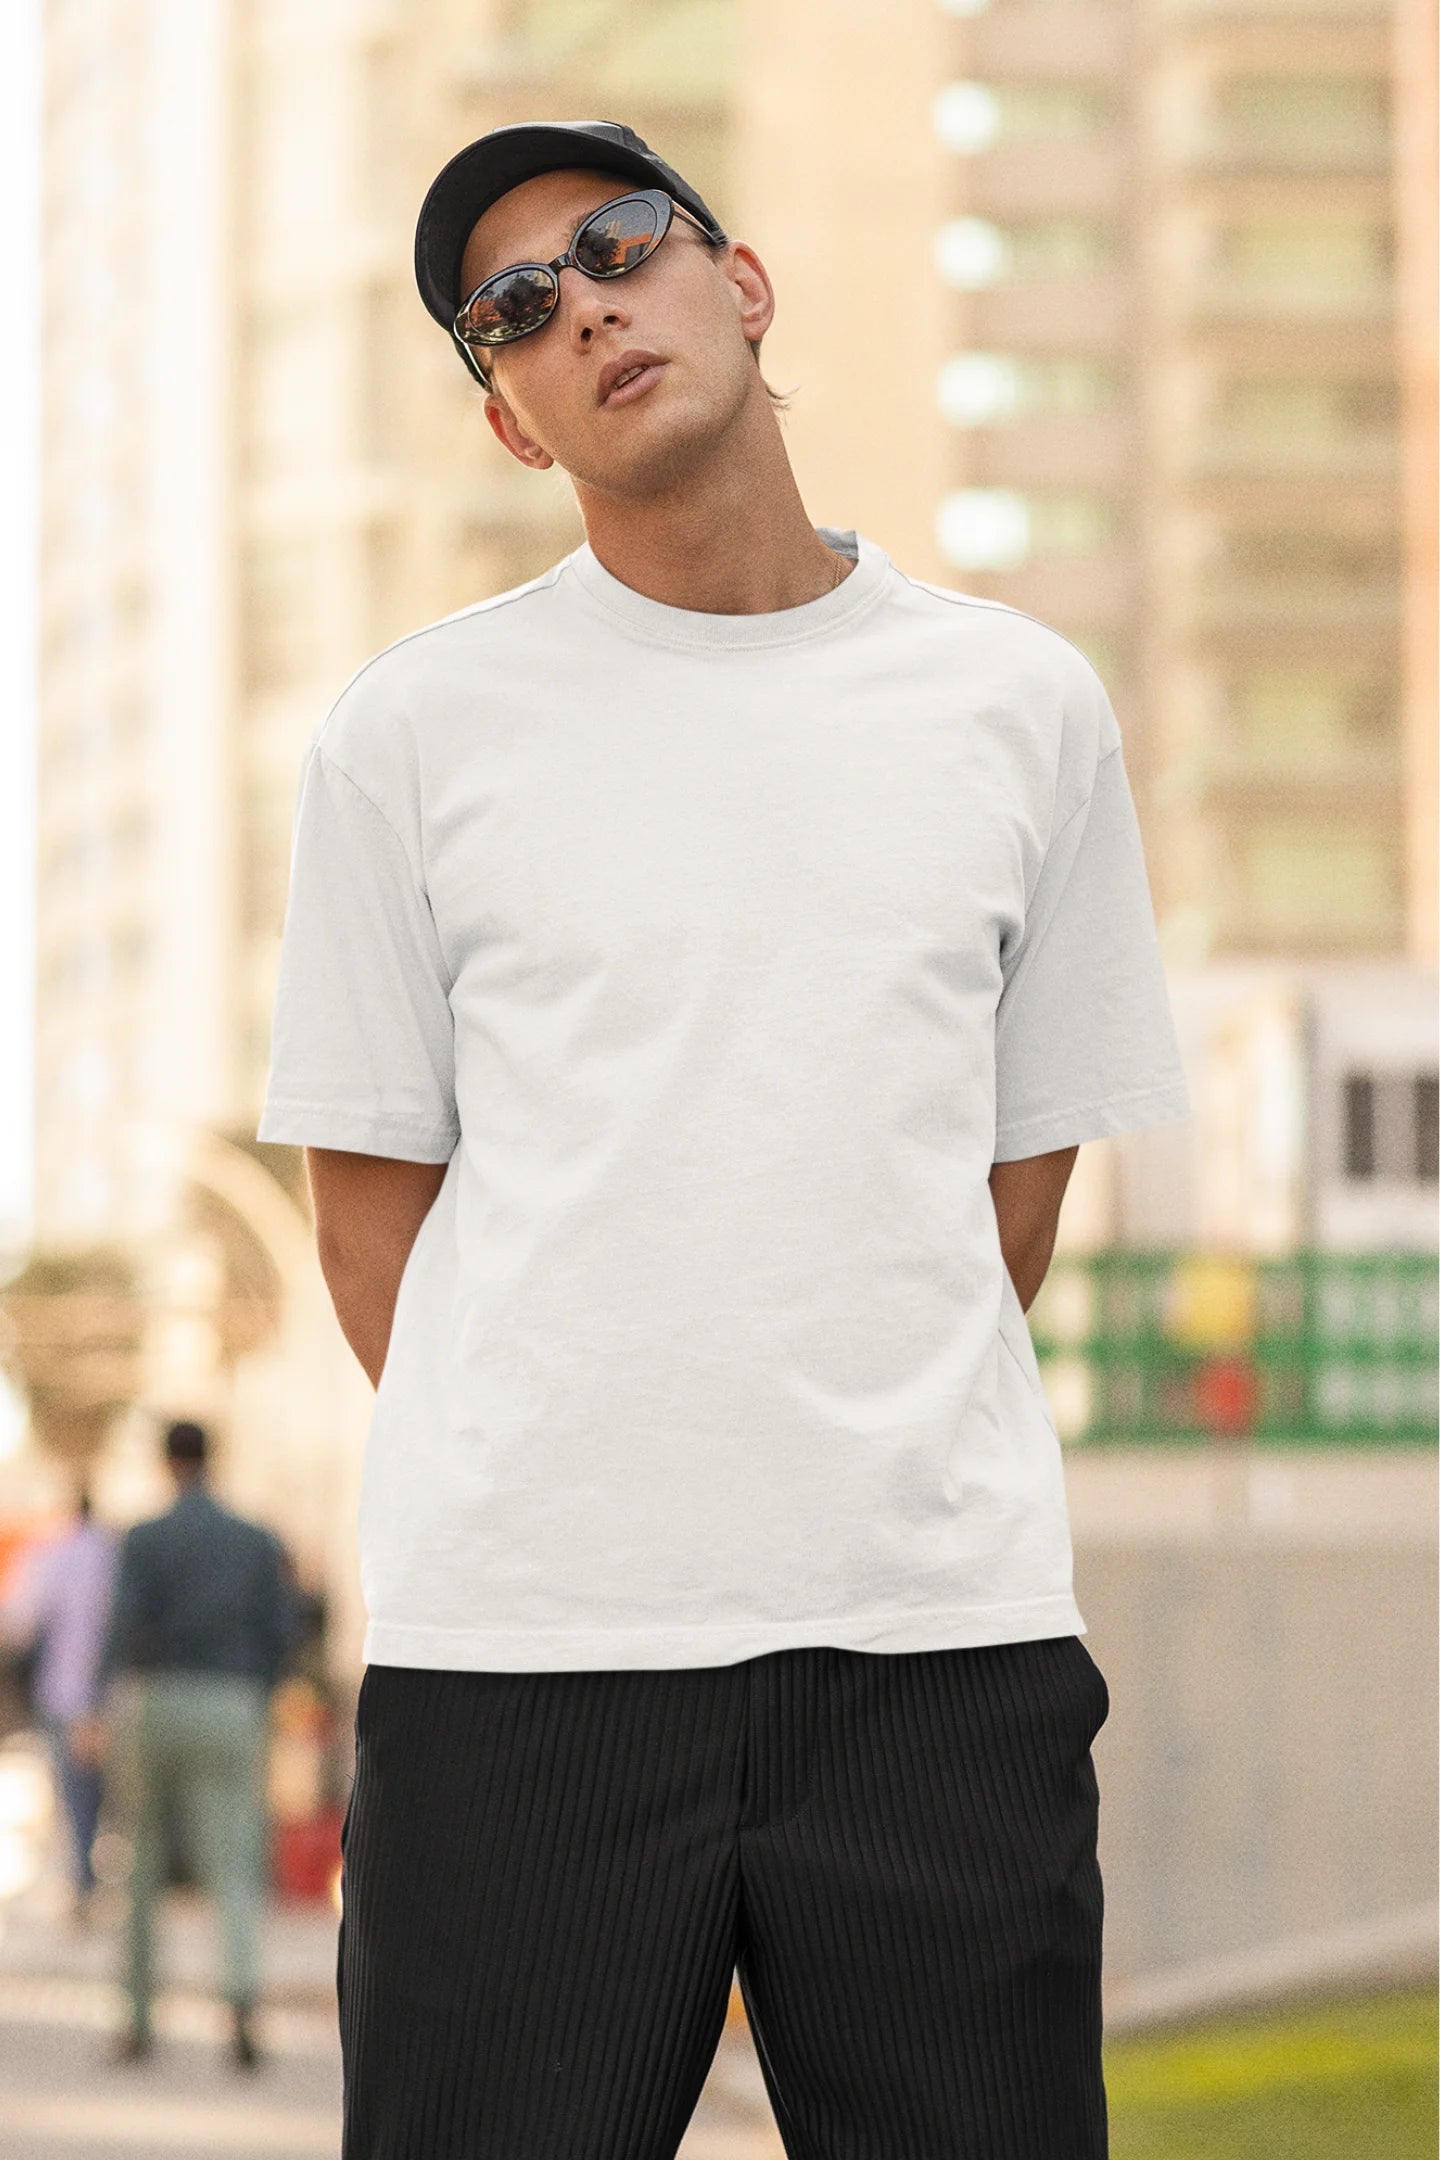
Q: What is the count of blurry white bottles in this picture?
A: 0